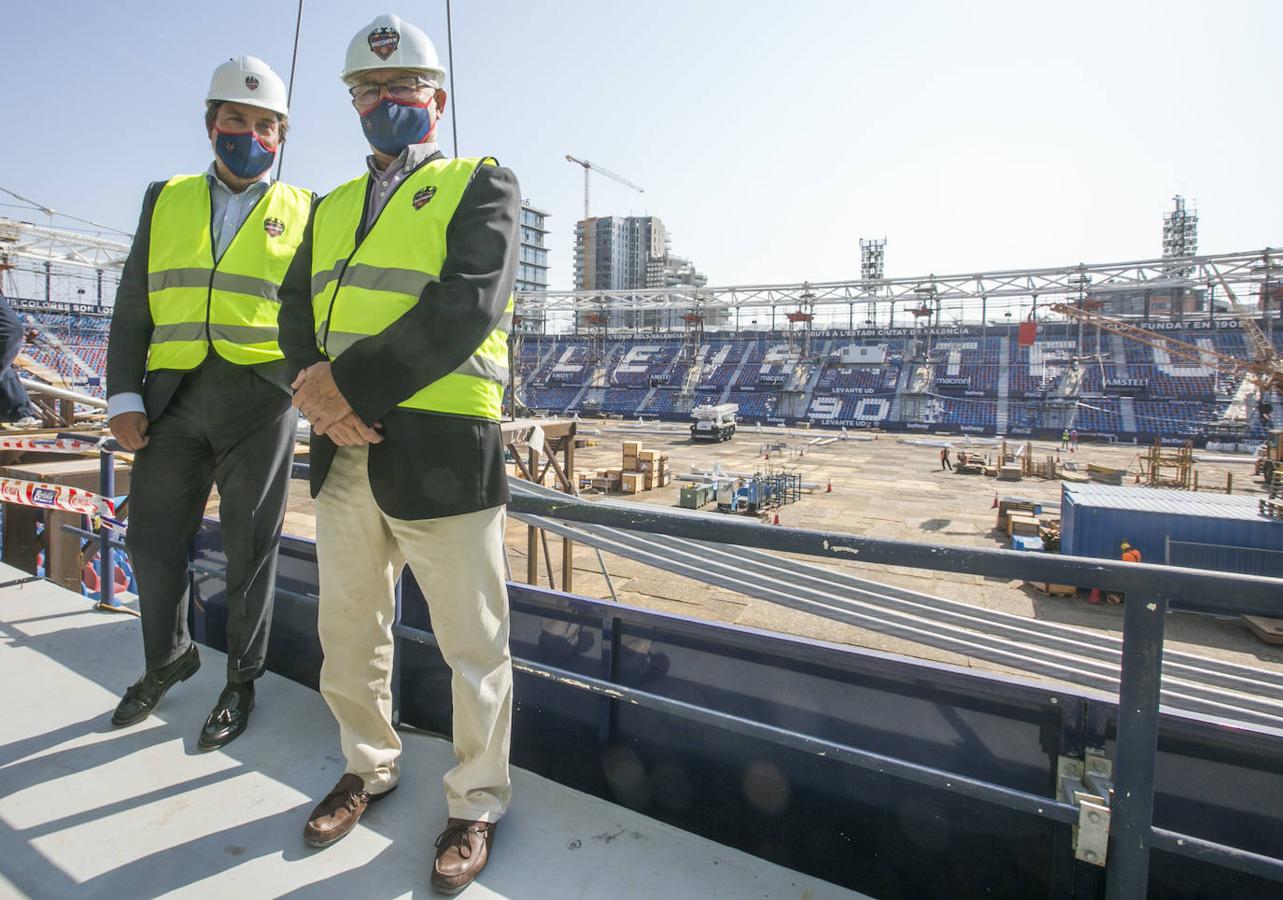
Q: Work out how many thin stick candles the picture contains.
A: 0